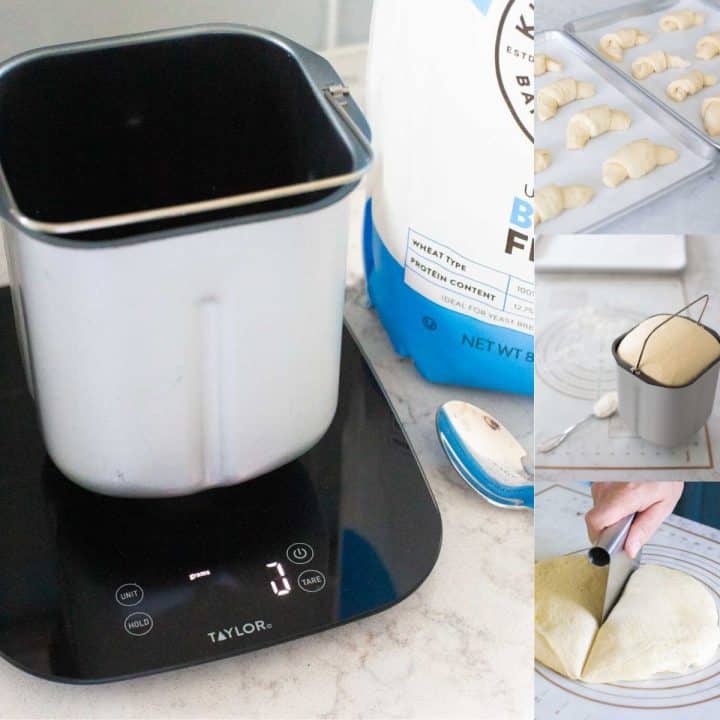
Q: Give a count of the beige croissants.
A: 12